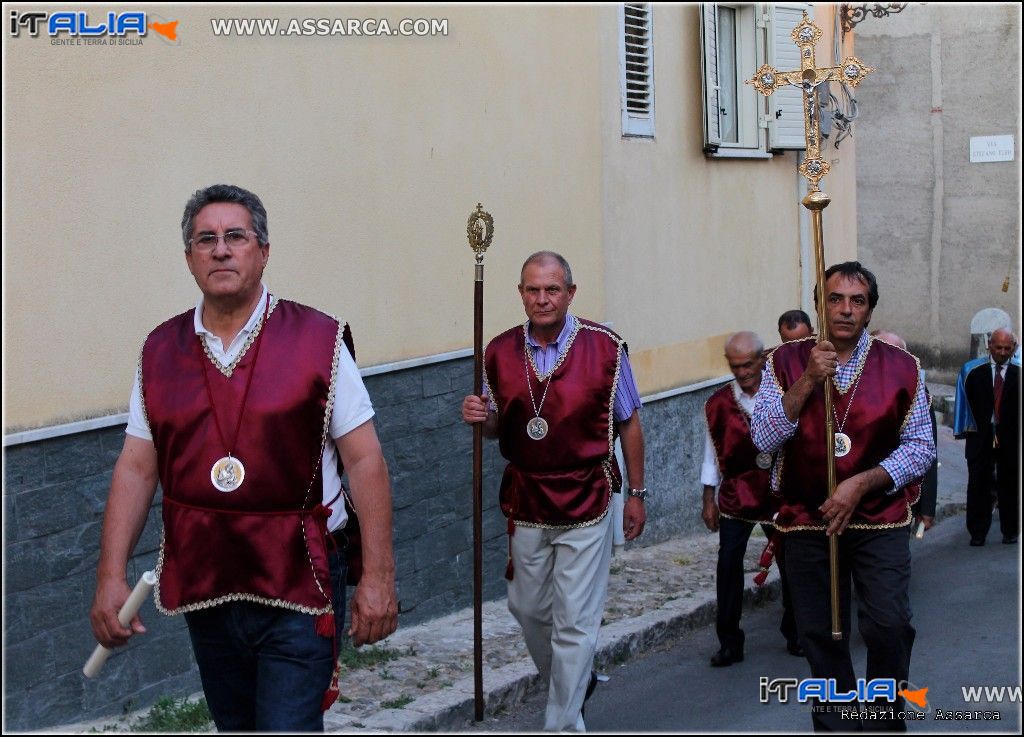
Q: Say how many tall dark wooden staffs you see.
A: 1